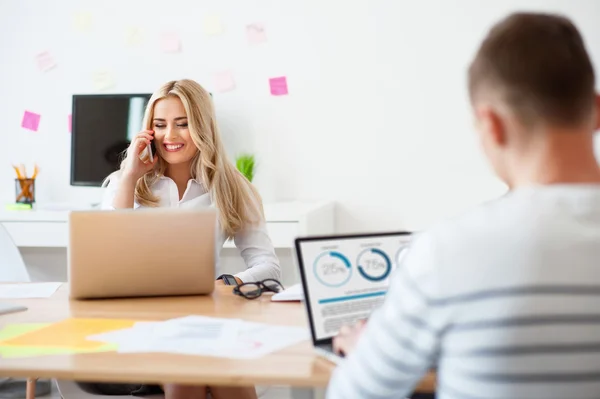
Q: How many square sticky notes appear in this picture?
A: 11